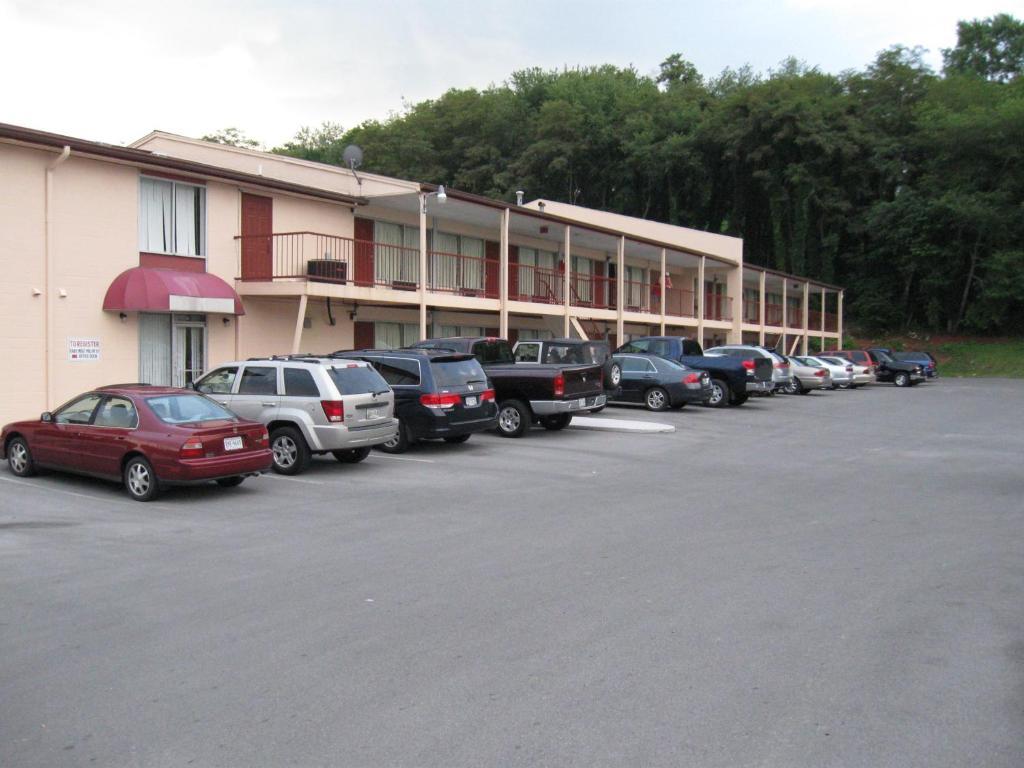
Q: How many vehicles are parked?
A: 14